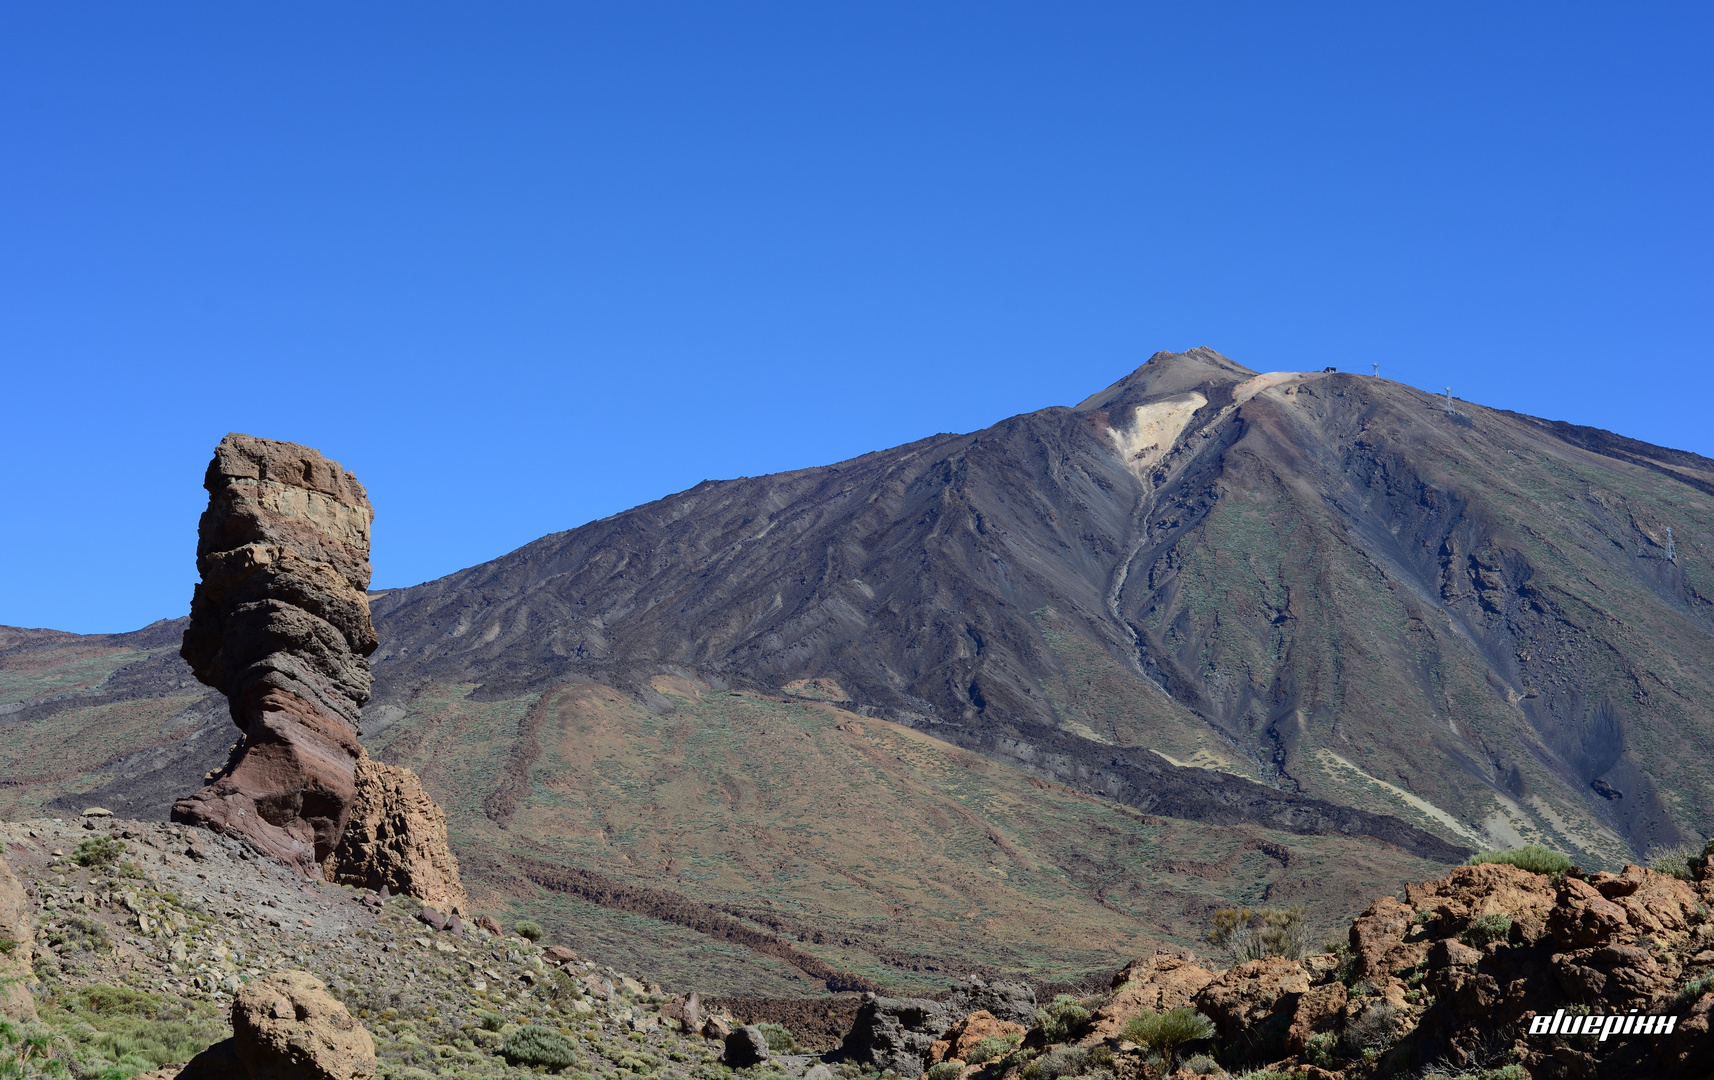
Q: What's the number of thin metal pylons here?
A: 3